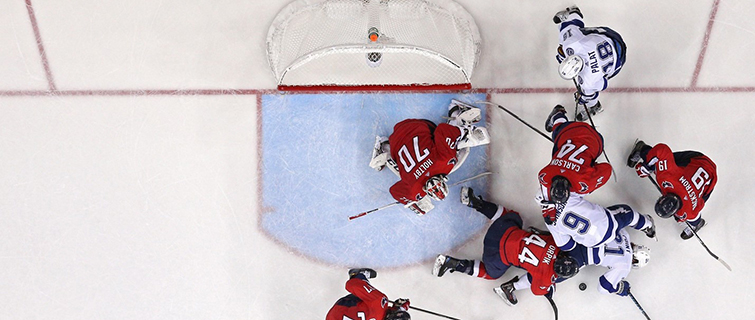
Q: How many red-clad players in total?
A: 5